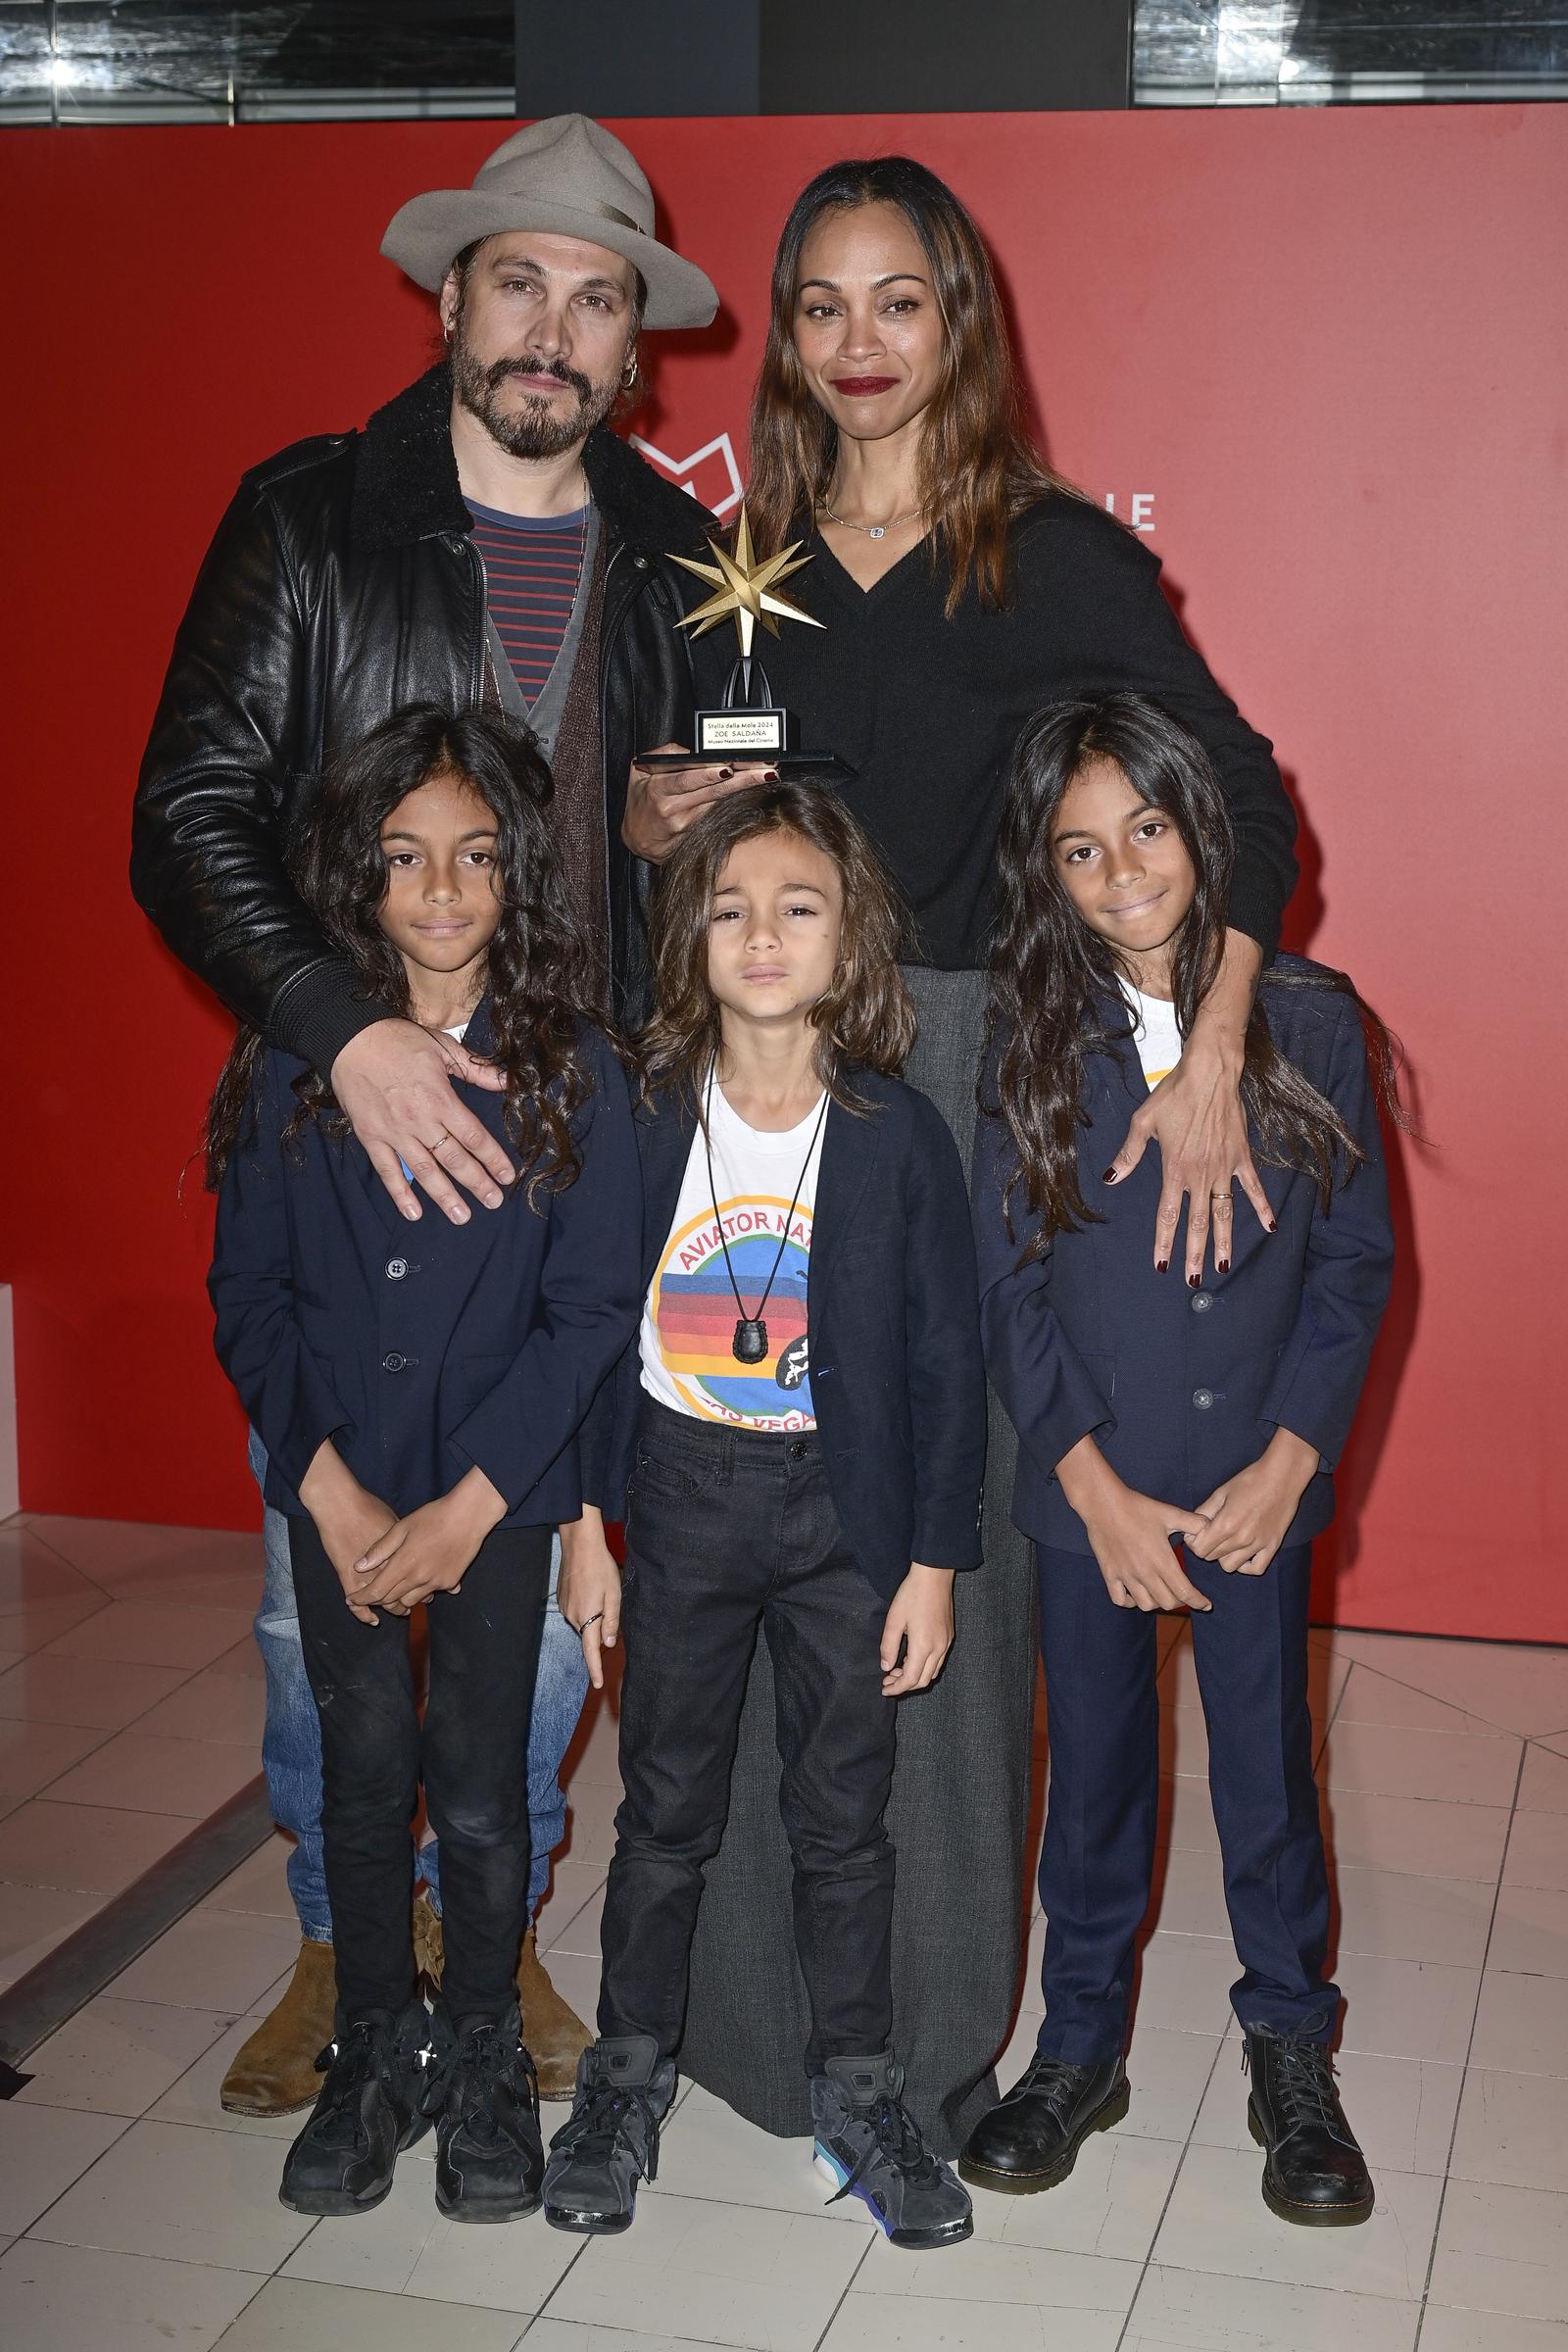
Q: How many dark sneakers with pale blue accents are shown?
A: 2